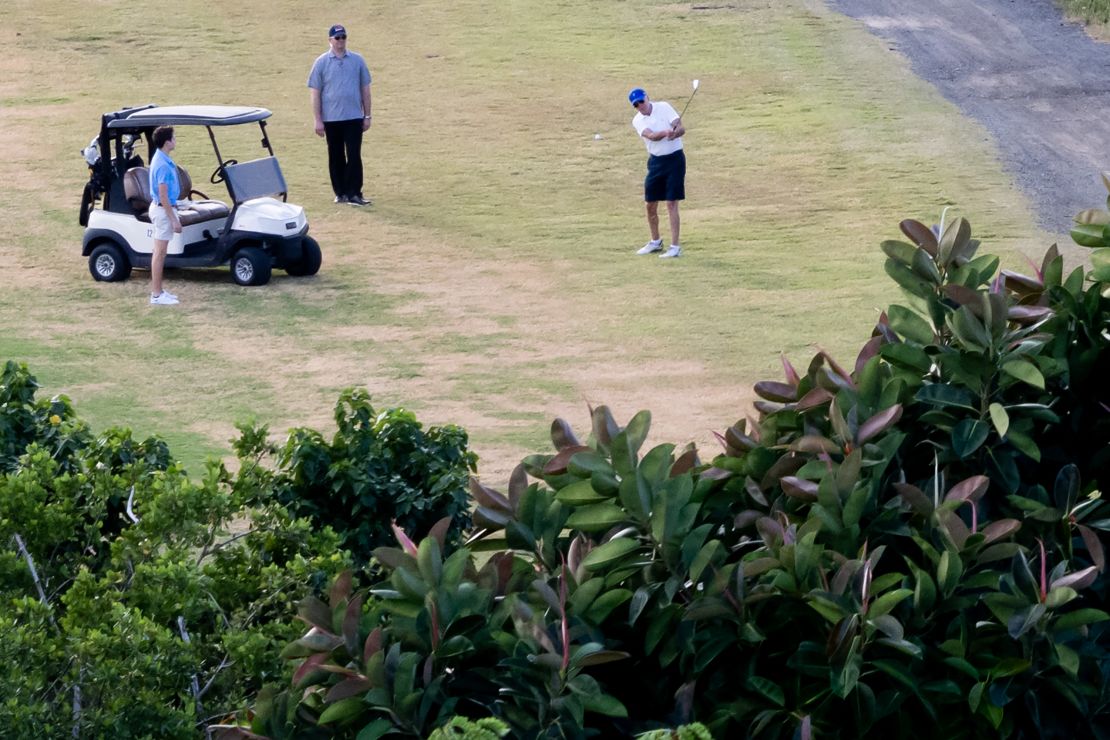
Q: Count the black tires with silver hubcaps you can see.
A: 2